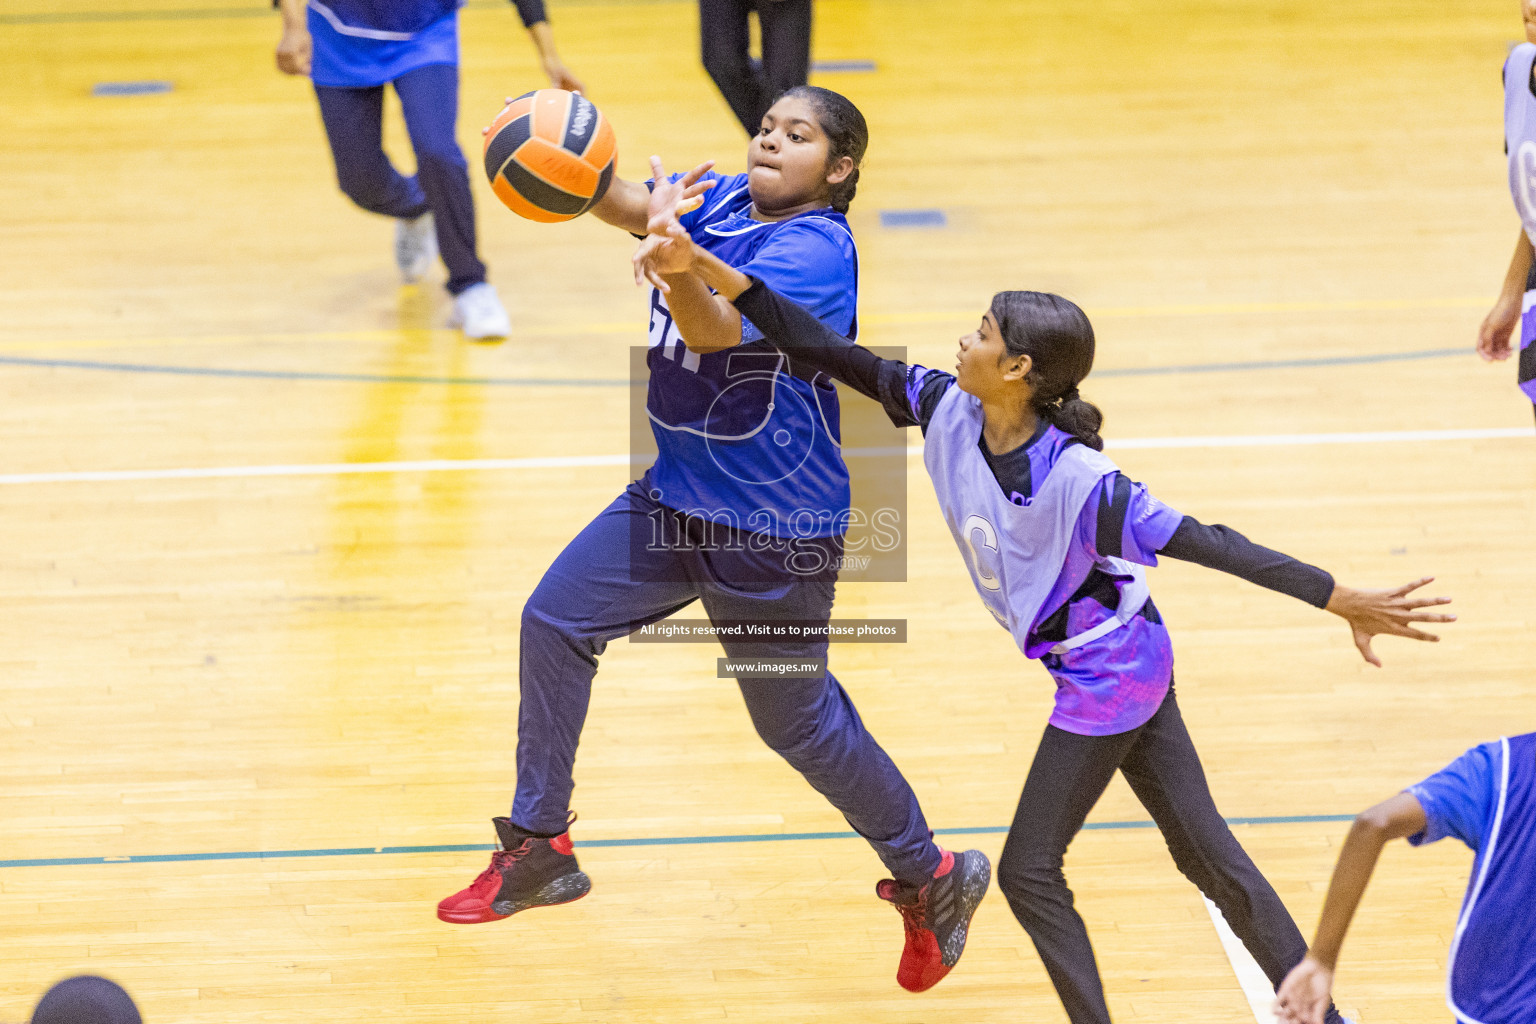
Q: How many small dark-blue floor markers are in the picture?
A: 3